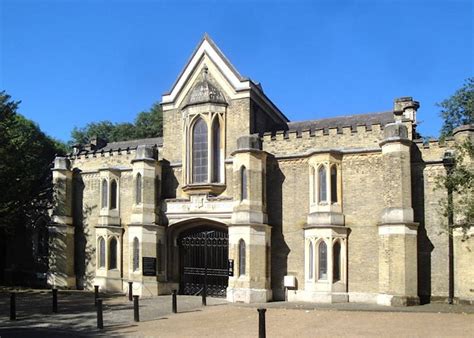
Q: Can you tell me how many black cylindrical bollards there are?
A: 9